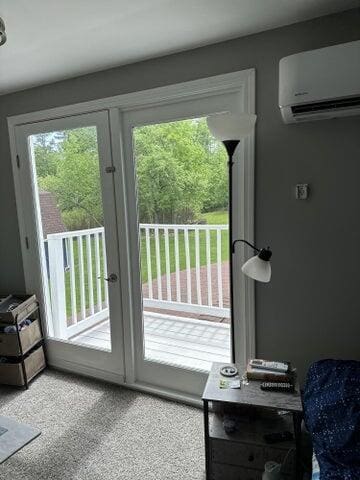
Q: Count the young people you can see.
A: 0